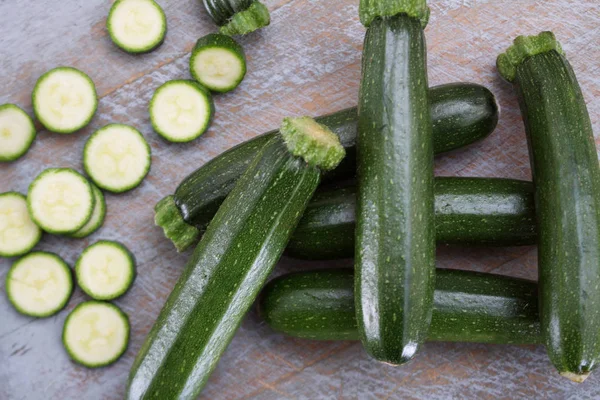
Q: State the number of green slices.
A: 12